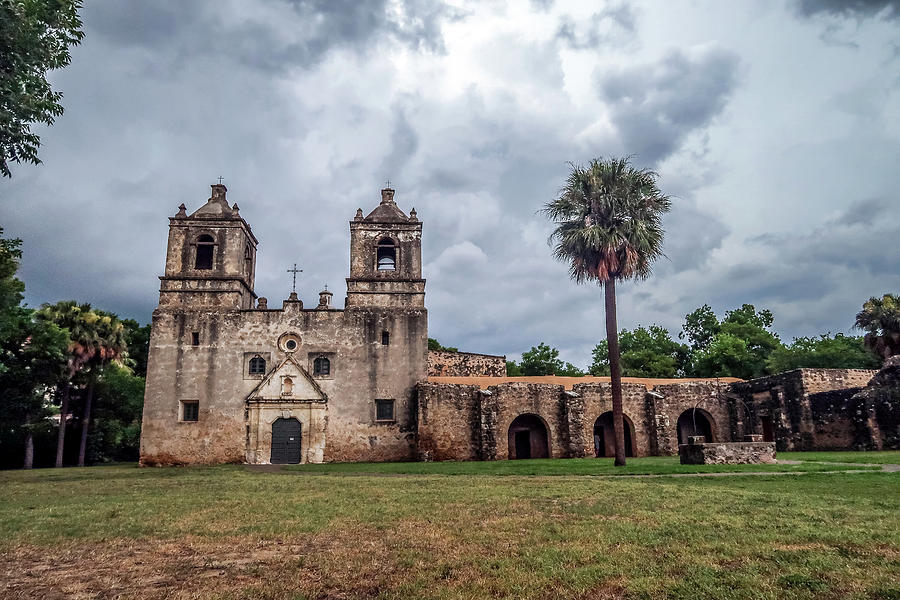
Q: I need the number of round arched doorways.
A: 3